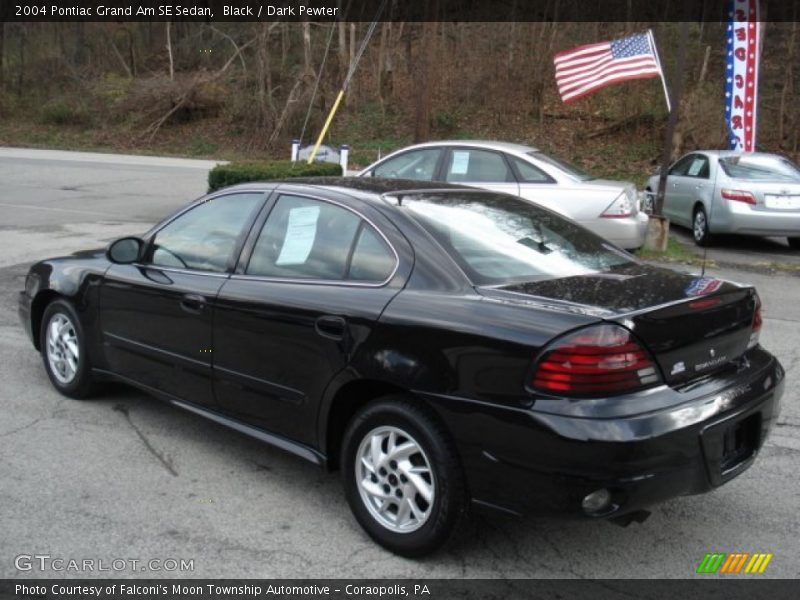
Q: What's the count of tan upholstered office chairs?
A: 0